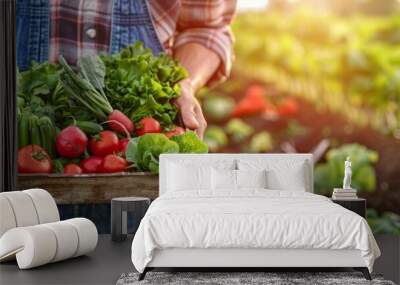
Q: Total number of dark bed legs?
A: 2